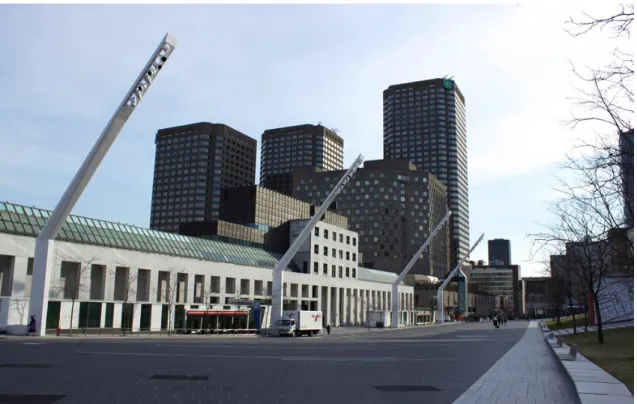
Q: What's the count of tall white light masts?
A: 4